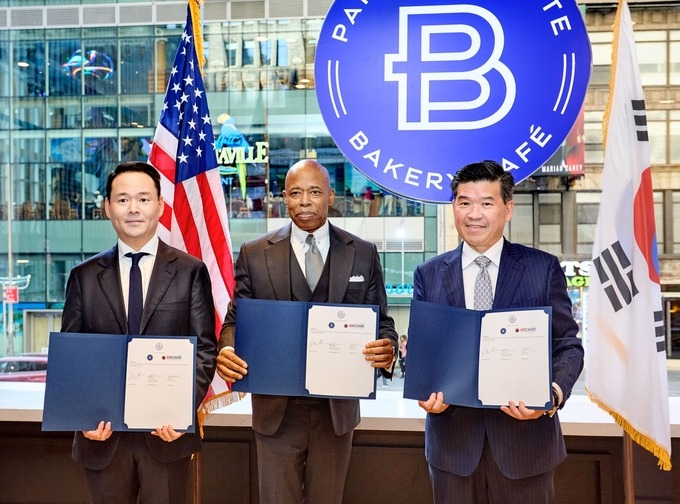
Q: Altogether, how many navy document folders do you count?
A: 3